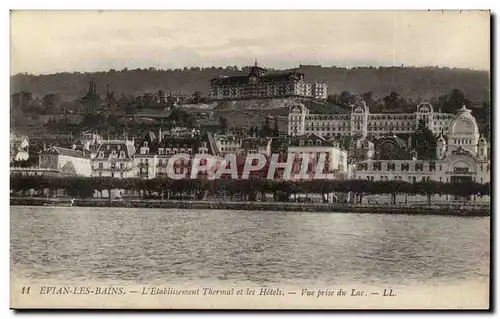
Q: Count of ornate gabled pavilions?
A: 3